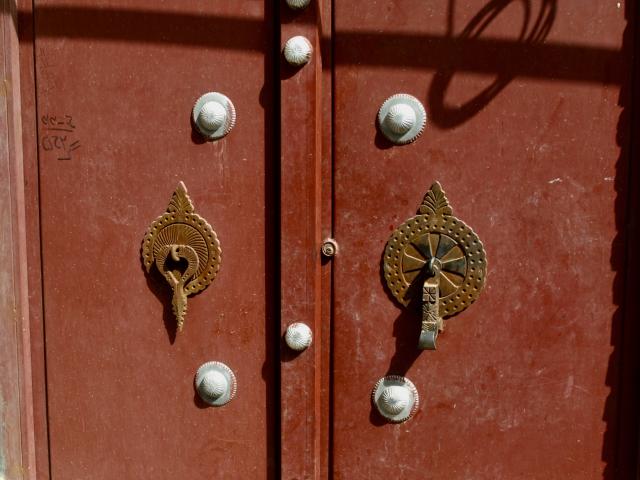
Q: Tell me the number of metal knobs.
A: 7